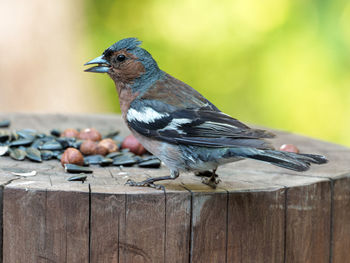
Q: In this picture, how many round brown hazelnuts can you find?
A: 7